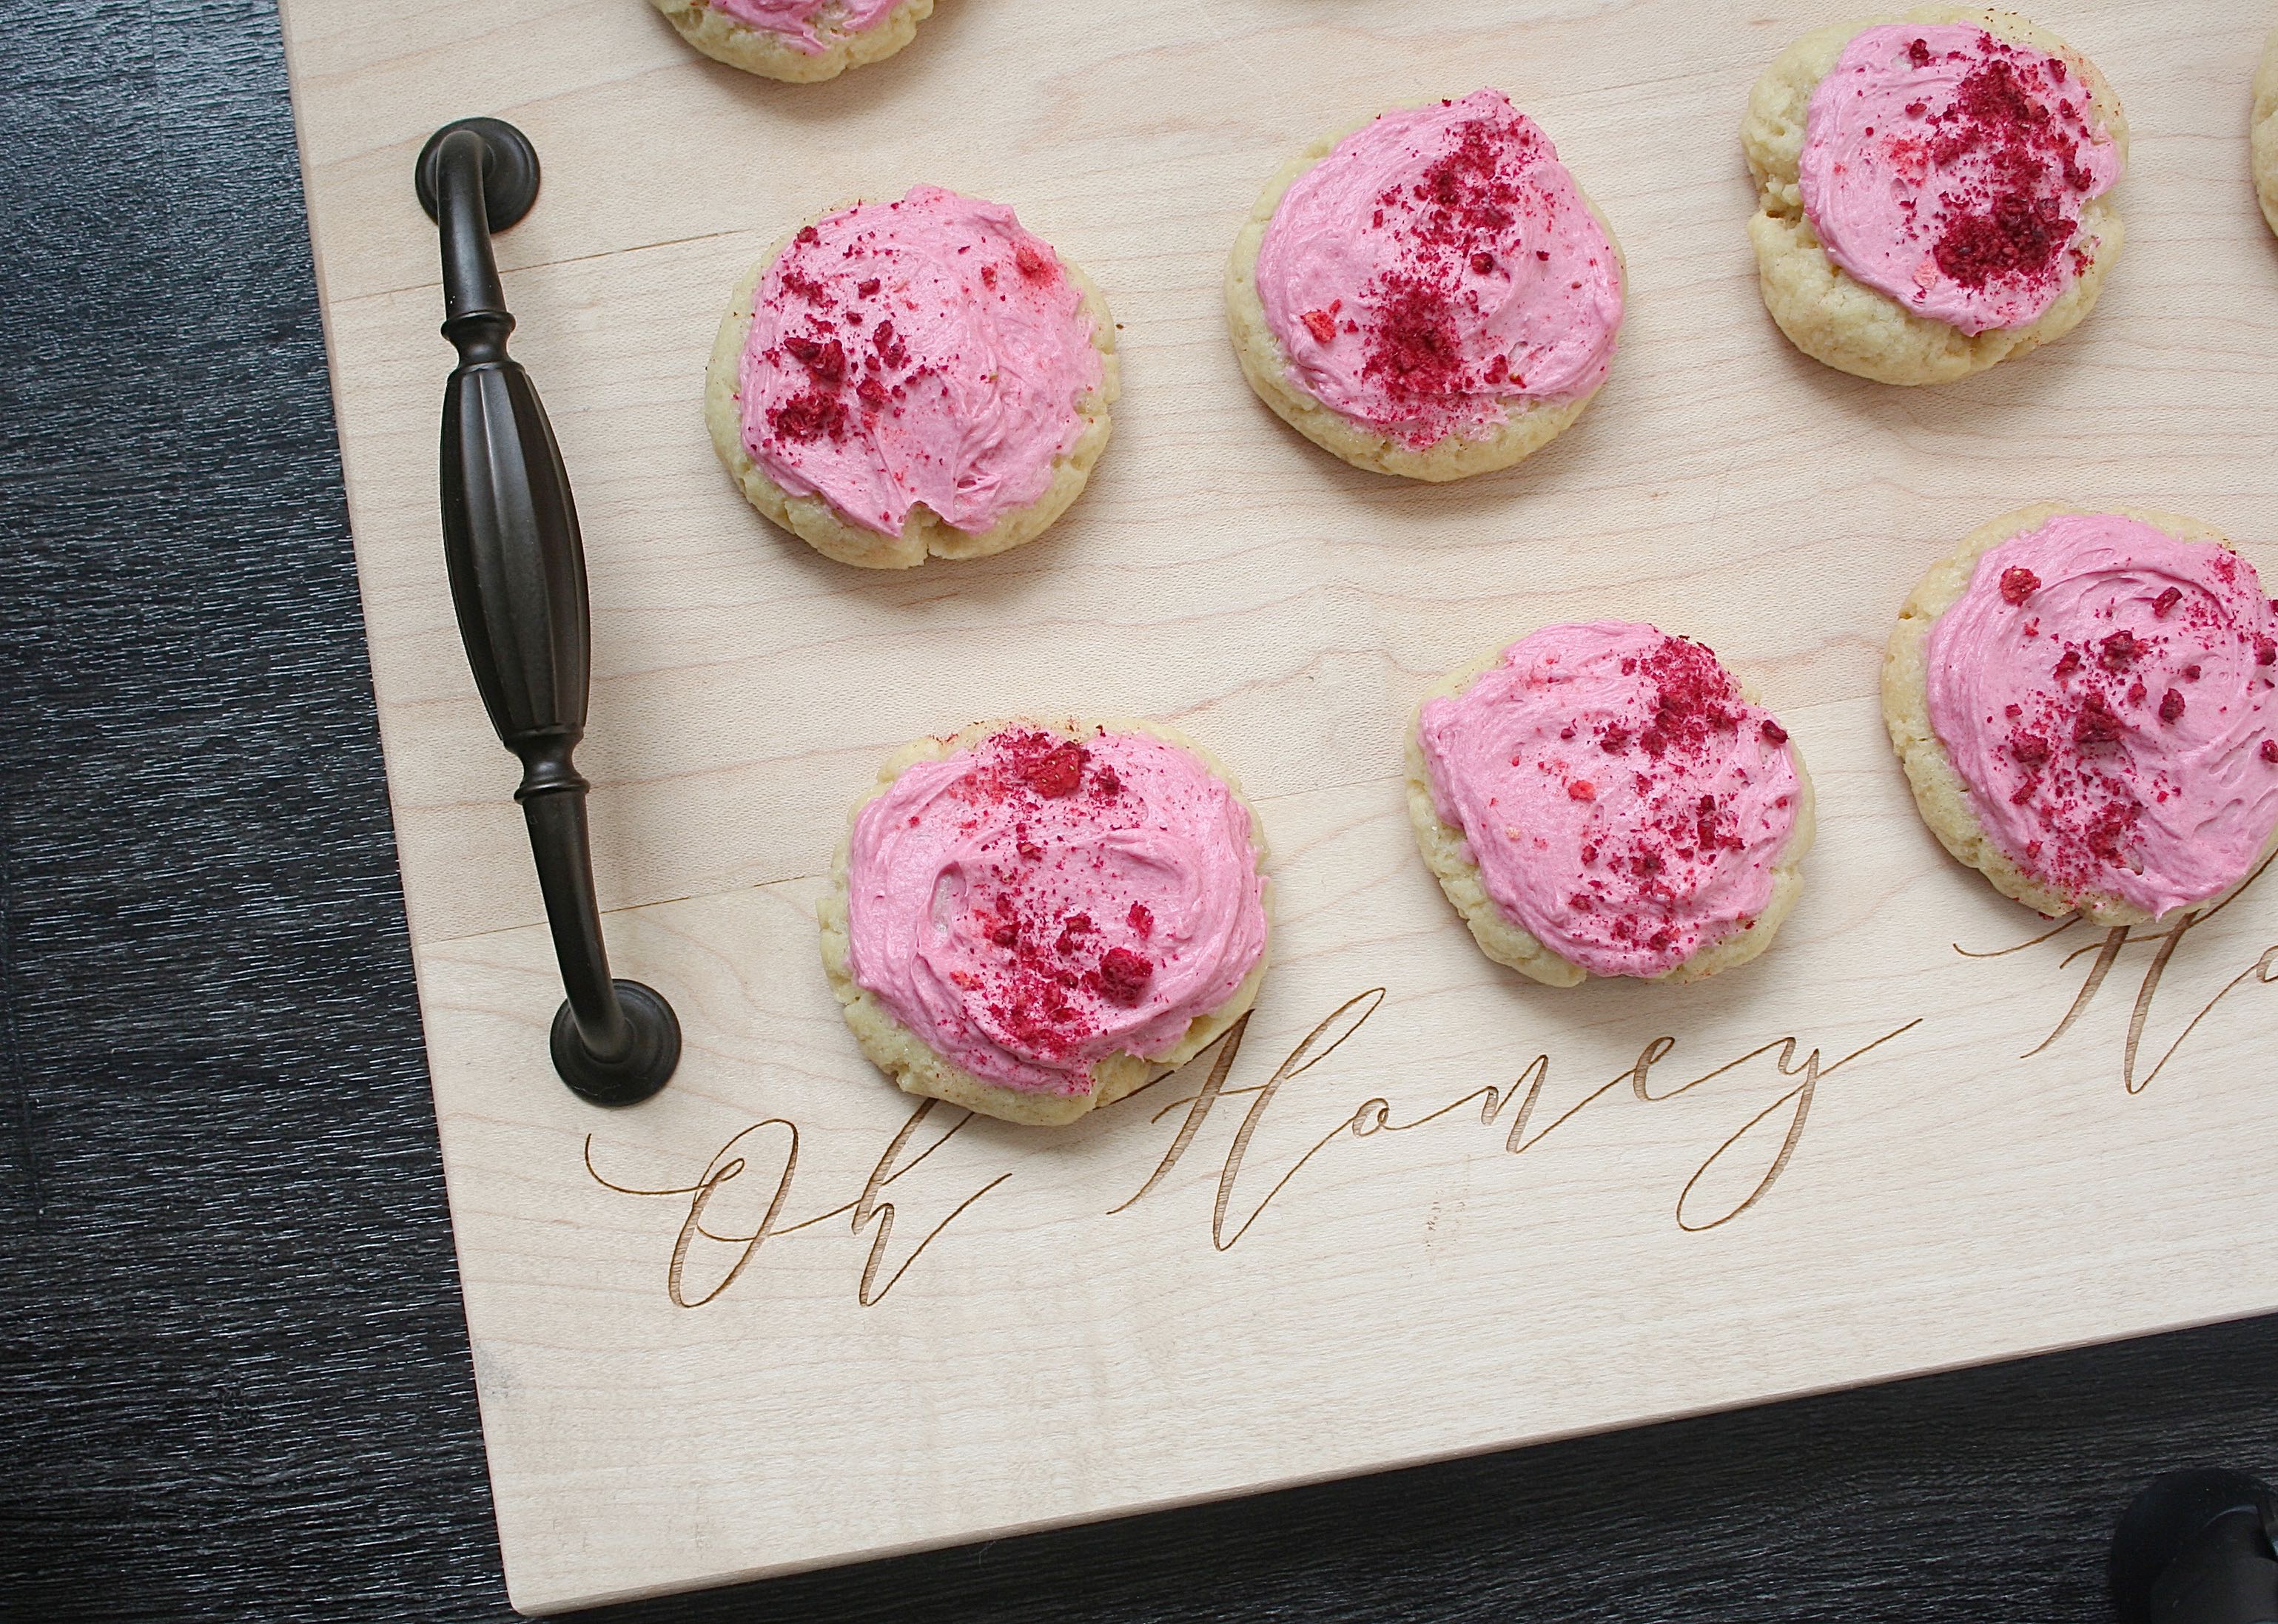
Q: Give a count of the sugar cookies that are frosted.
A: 7